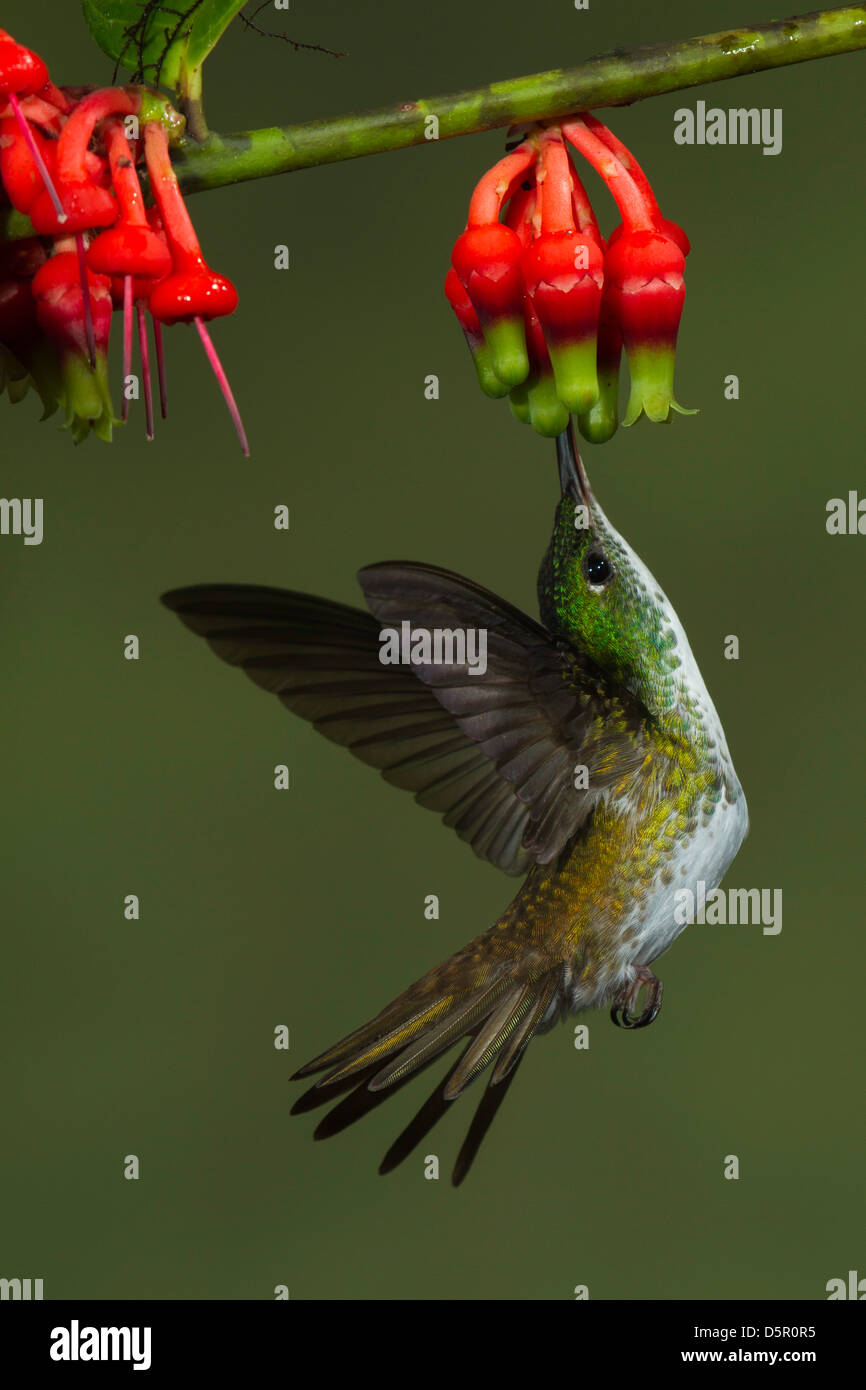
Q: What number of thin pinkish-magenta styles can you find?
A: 6